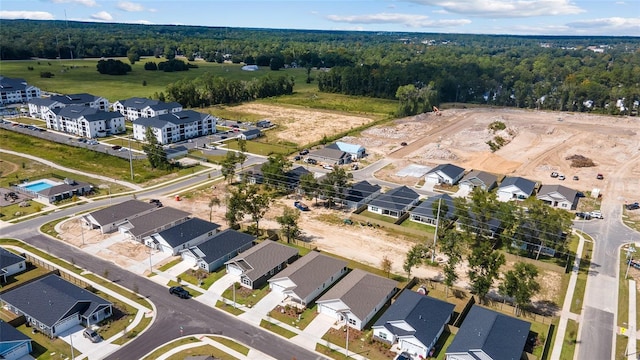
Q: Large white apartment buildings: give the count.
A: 5